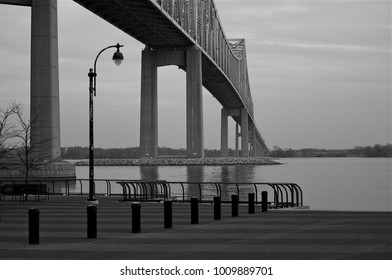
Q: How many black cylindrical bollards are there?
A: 9